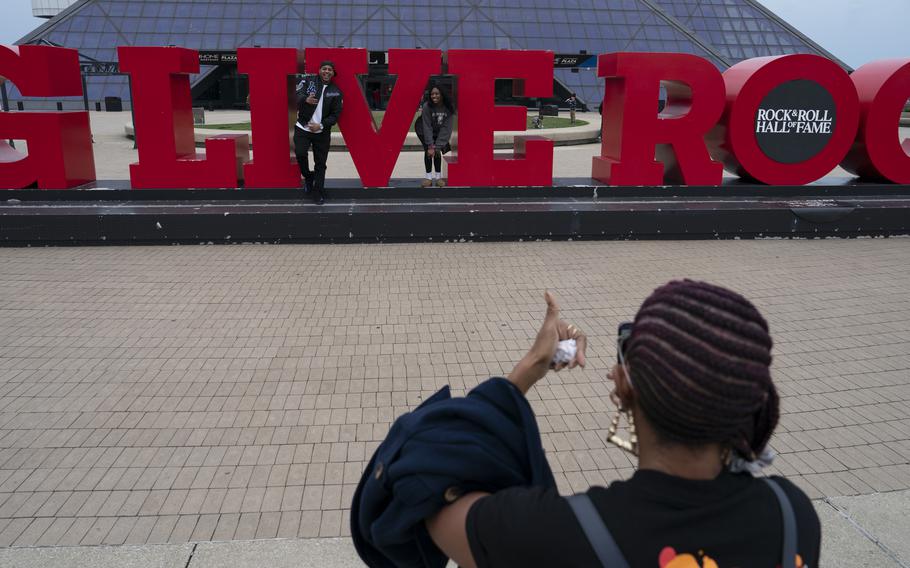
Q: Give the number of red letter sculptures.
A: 8